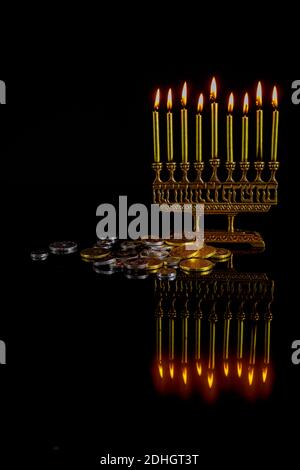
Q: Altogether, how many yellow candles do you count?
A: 9